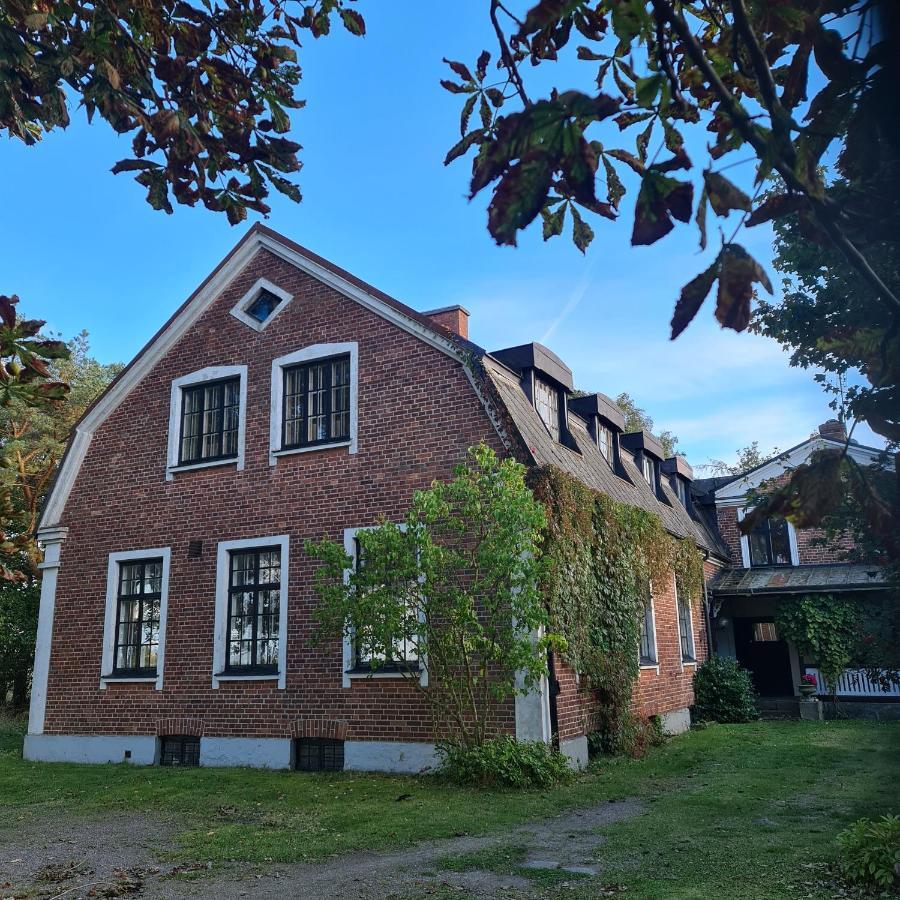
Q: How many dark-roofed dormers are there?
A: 4